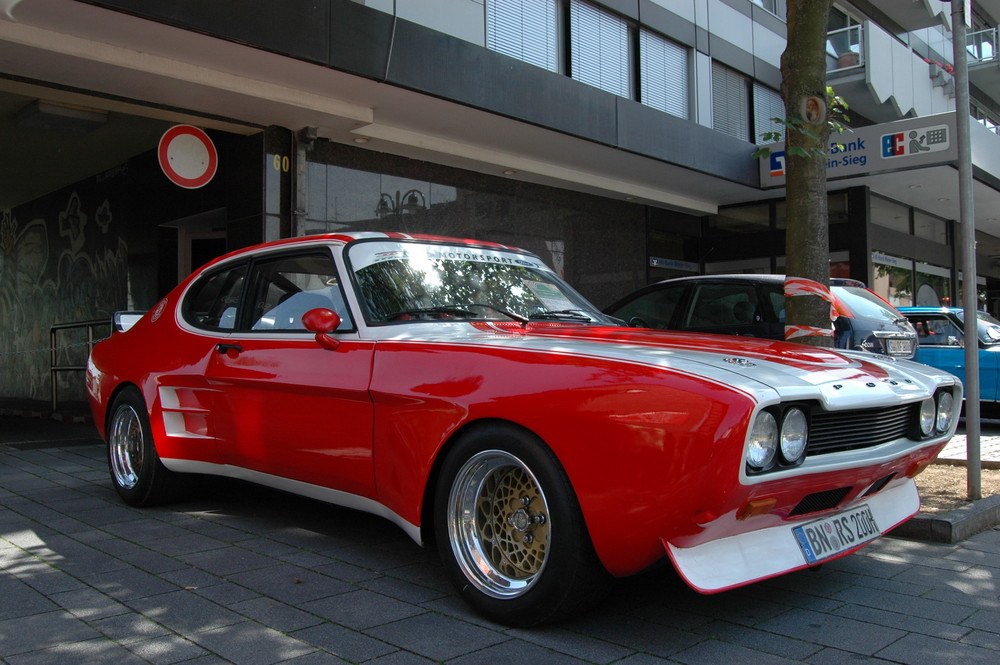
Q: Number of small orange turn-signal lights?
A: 2